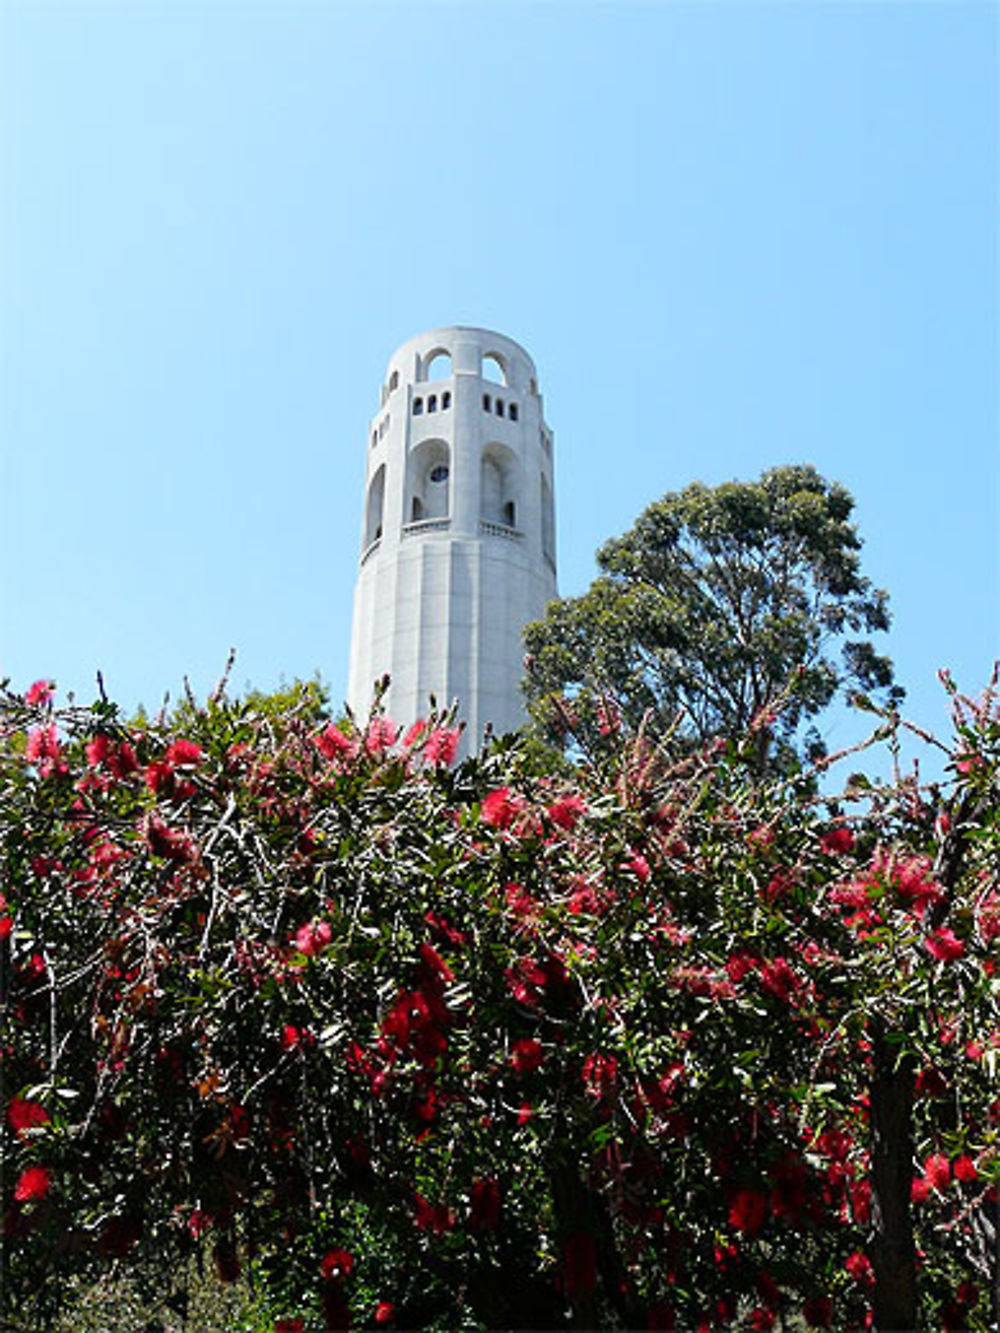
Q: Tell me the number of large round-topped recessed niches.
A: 4